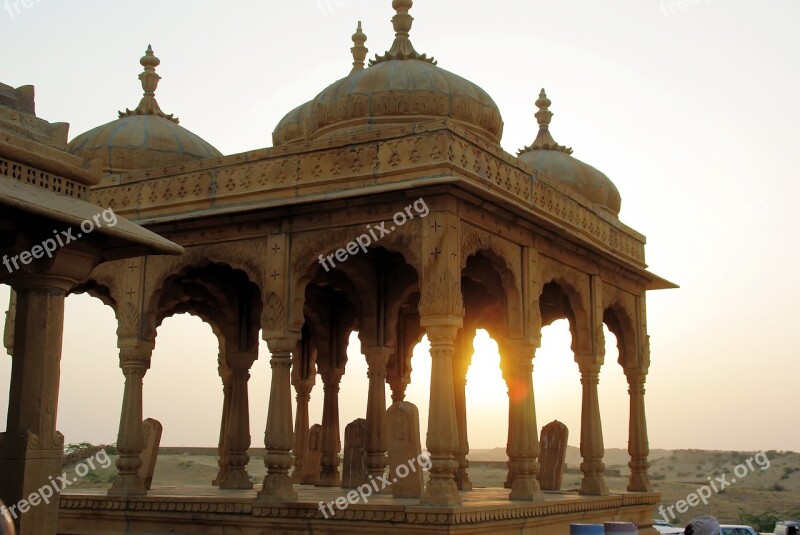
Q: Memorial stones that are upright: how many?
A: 5